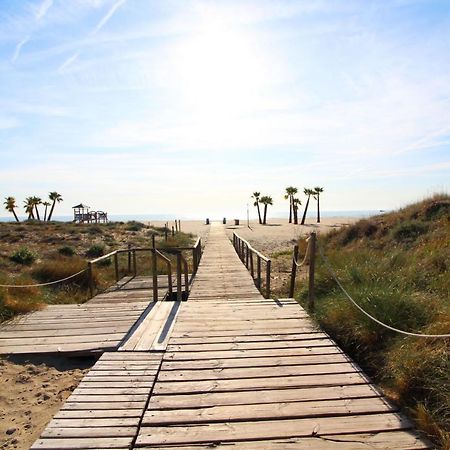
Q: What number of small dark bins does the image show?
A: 3